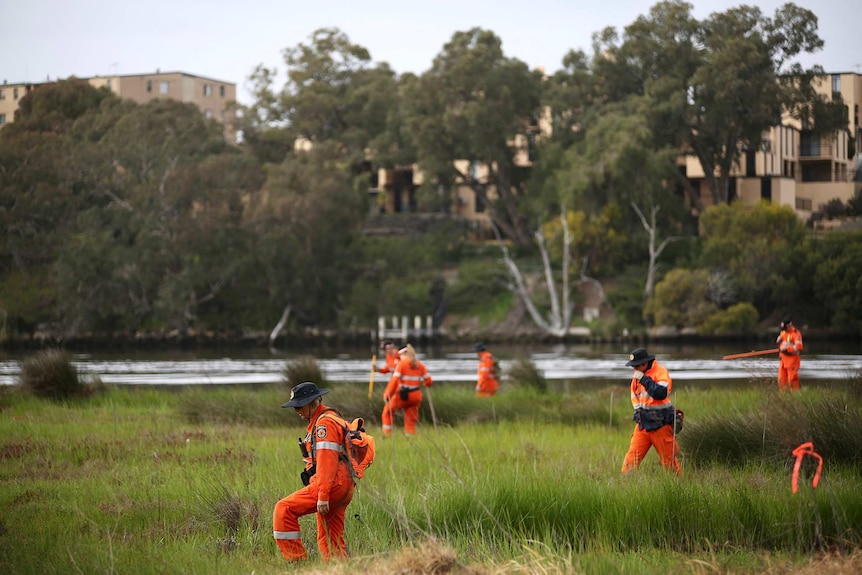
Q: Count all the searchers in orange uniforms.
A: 6